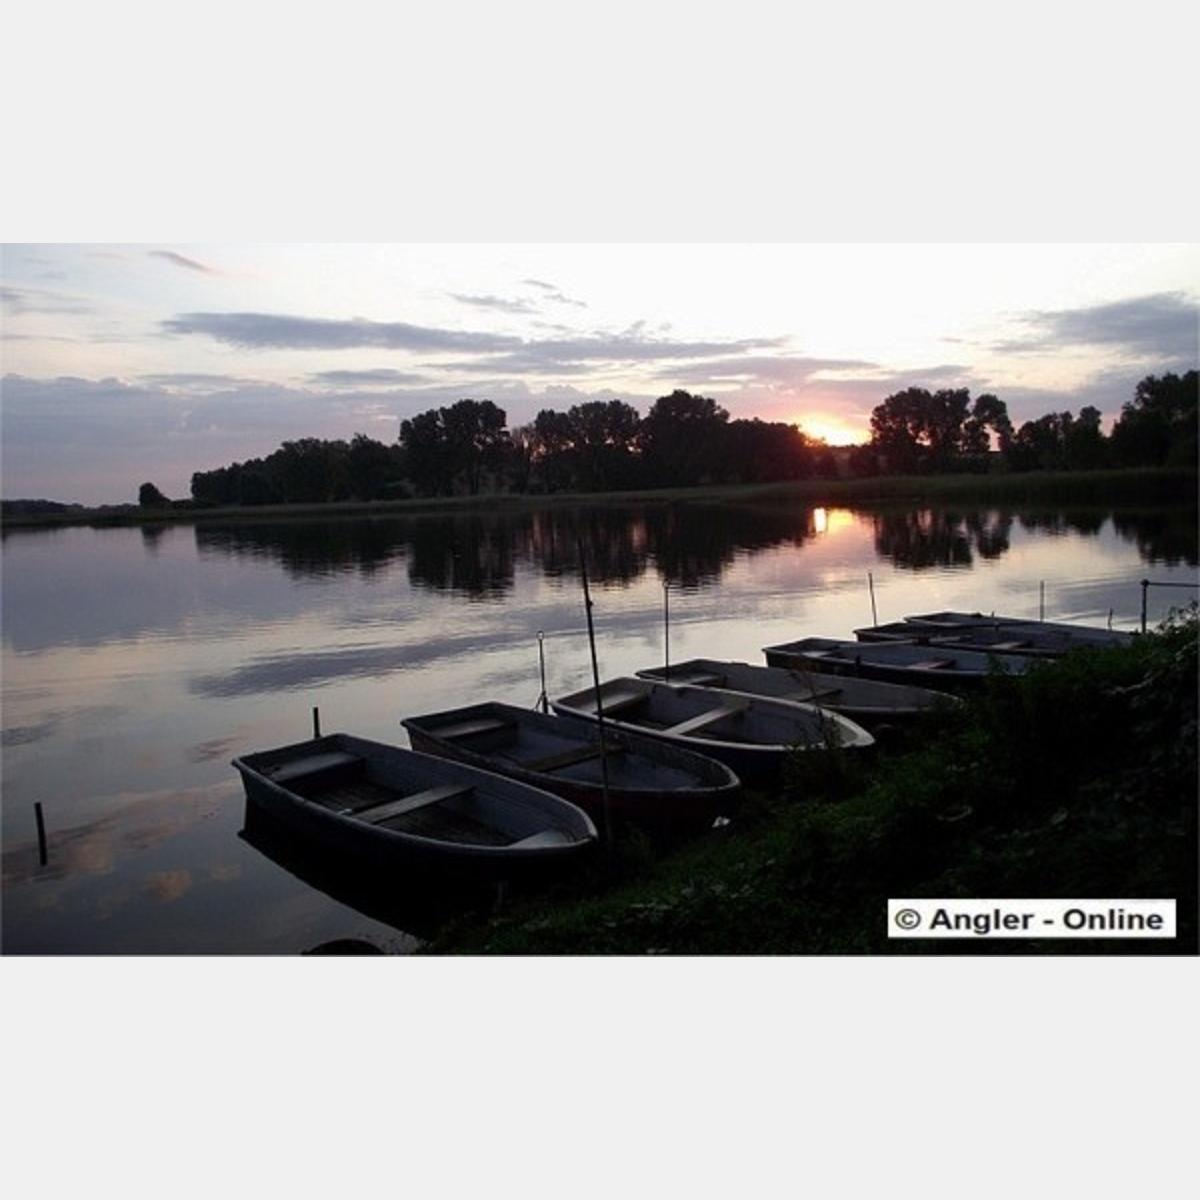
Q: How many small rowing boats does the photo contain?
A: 7